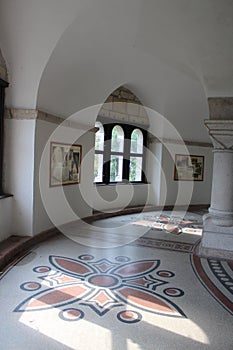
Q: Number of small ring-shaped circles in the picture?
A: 8